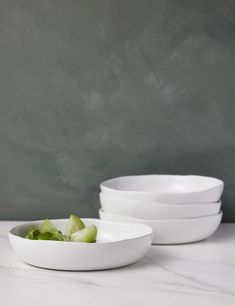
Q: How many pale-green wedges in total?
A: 3